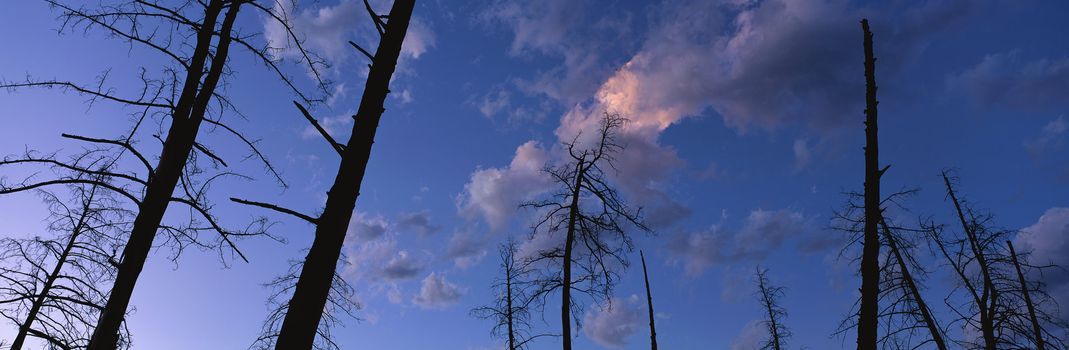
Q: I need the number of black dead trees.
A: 11